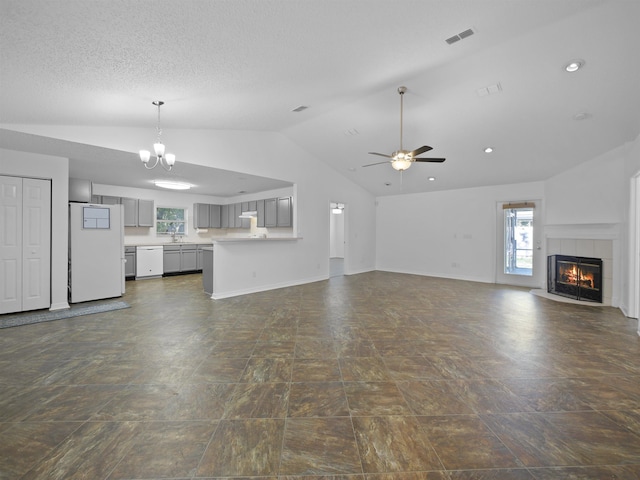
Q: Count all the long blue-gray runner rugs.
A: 1